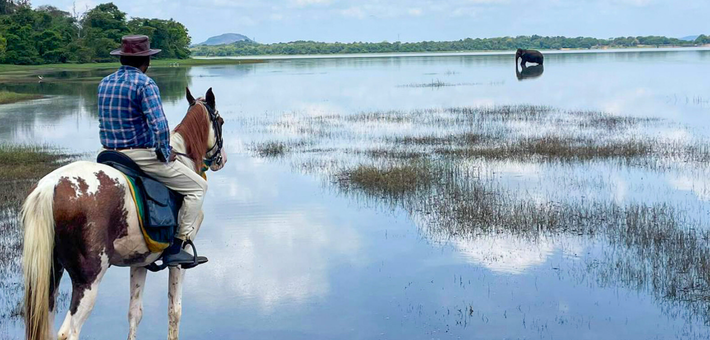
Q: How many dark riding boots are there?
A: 1